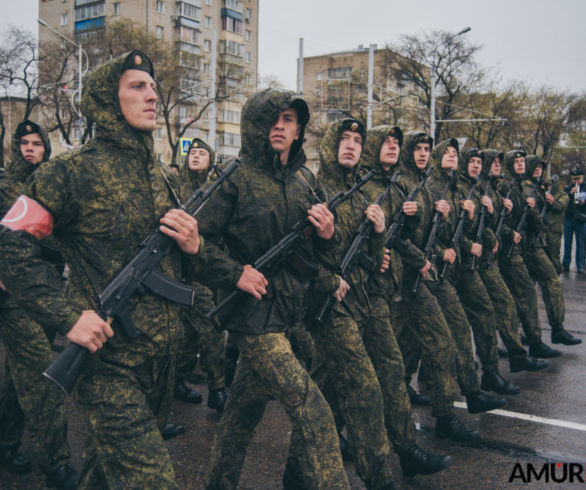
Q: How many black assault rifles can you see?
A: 10